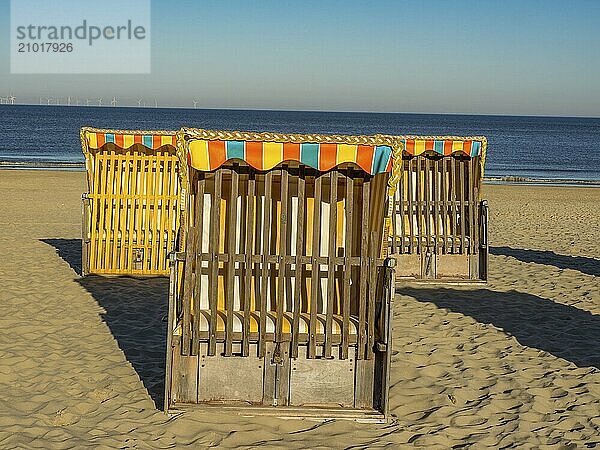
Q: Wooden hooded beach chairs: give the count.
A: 3